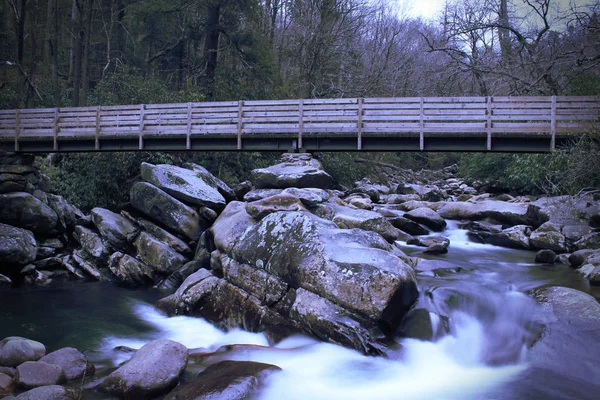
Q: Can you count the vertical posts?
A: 11